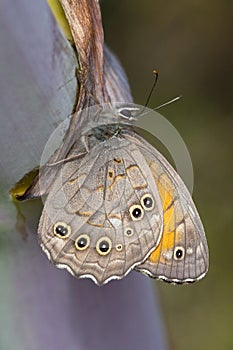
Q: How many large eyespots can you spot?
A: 6